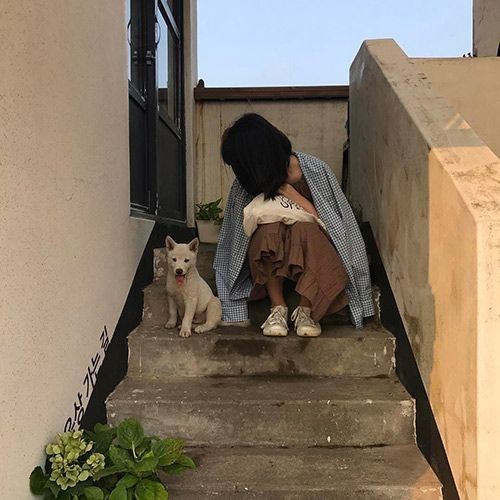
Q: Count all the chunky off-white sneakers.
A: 2